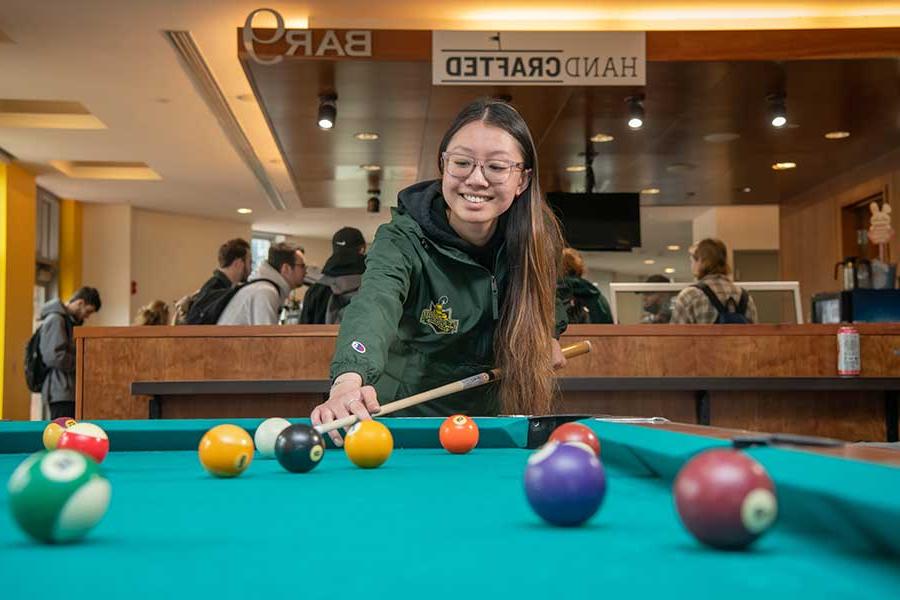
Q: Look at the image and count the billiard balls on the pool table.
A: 11